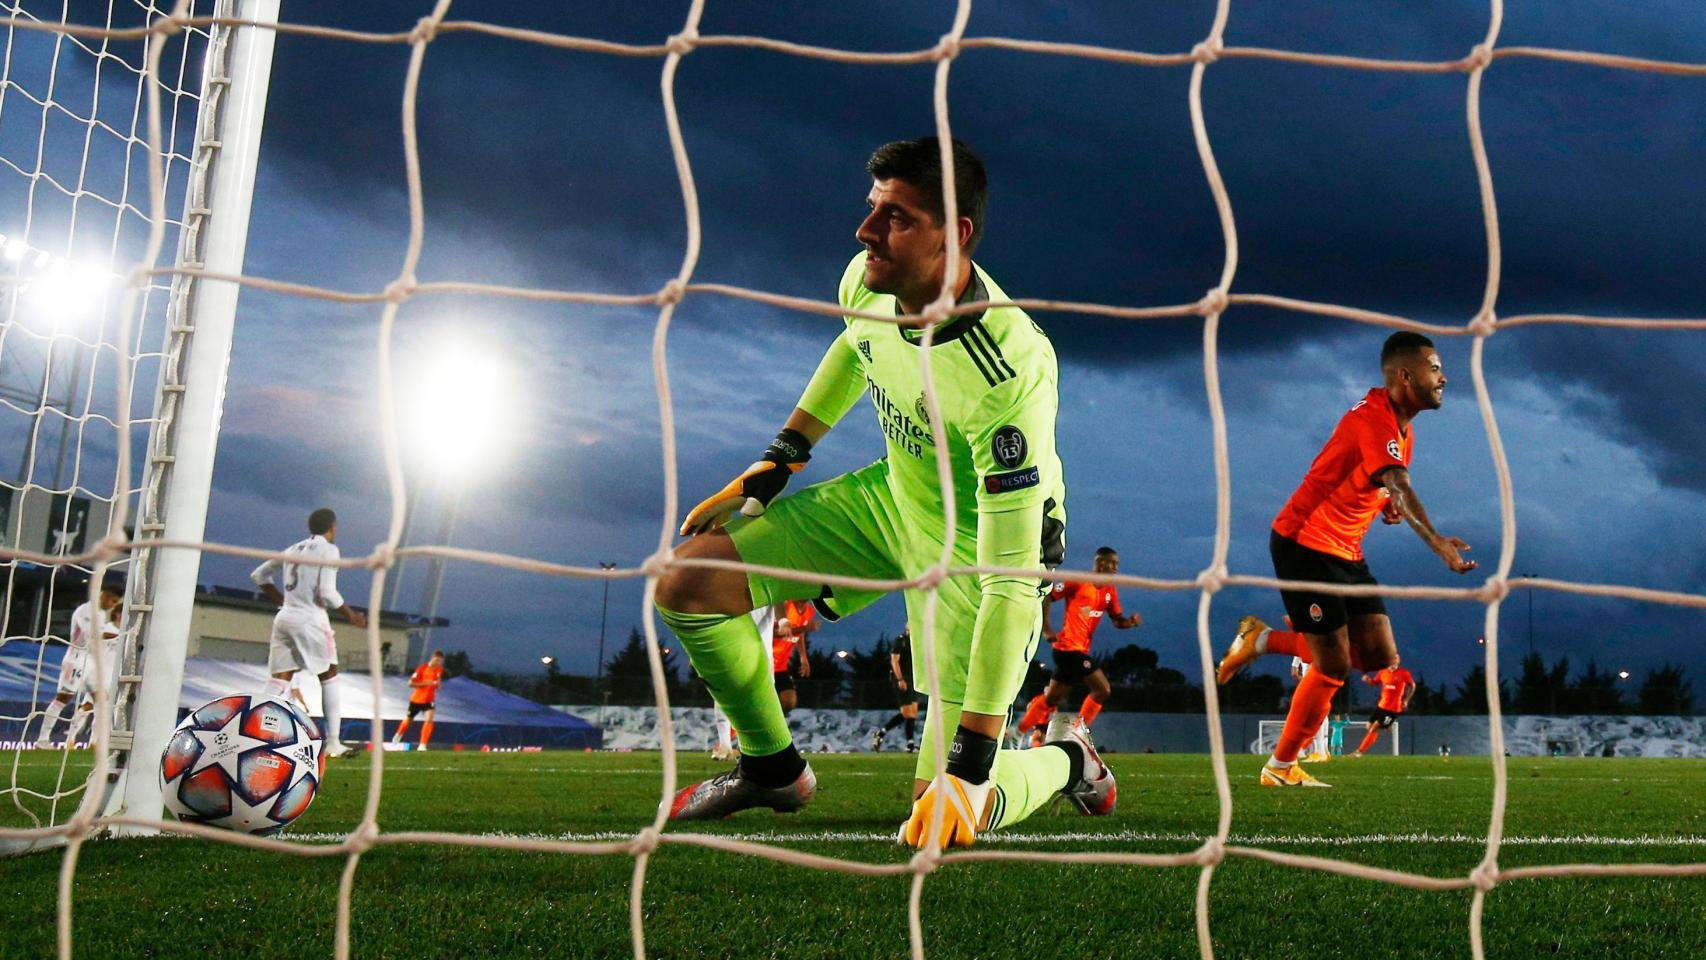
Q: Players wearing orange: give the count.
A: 5